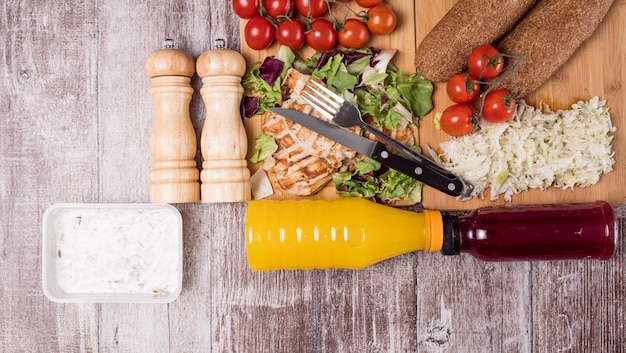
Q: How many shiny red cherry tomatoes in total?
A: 13